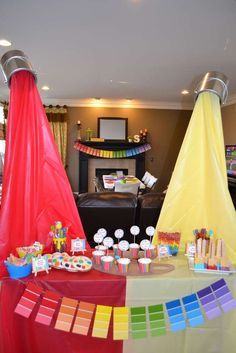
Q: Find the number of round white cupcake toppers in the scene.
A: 8